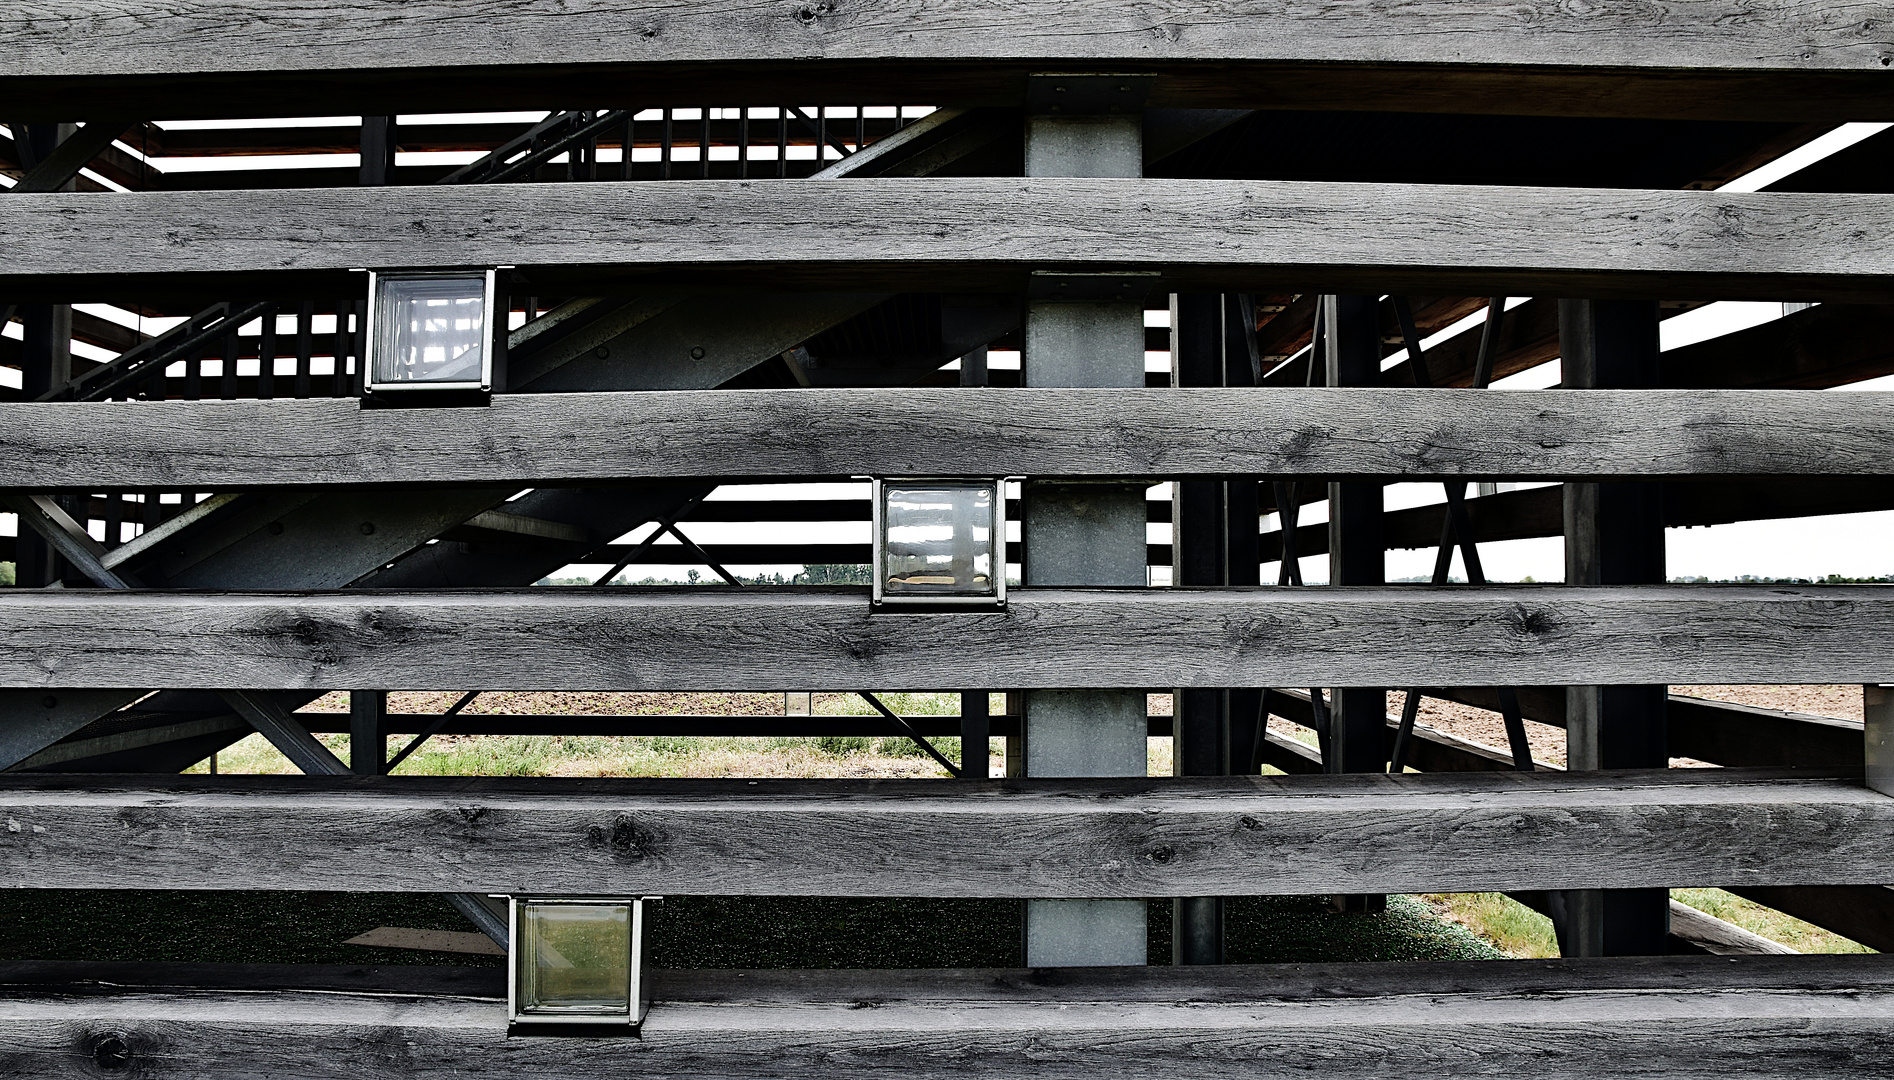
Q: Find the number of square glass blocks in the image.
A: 3